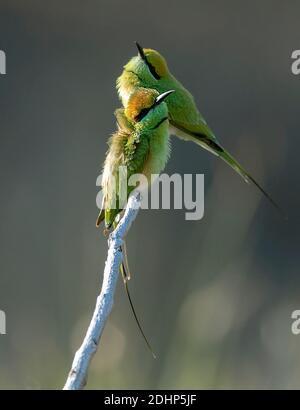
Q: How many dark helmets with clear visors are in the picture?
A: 0